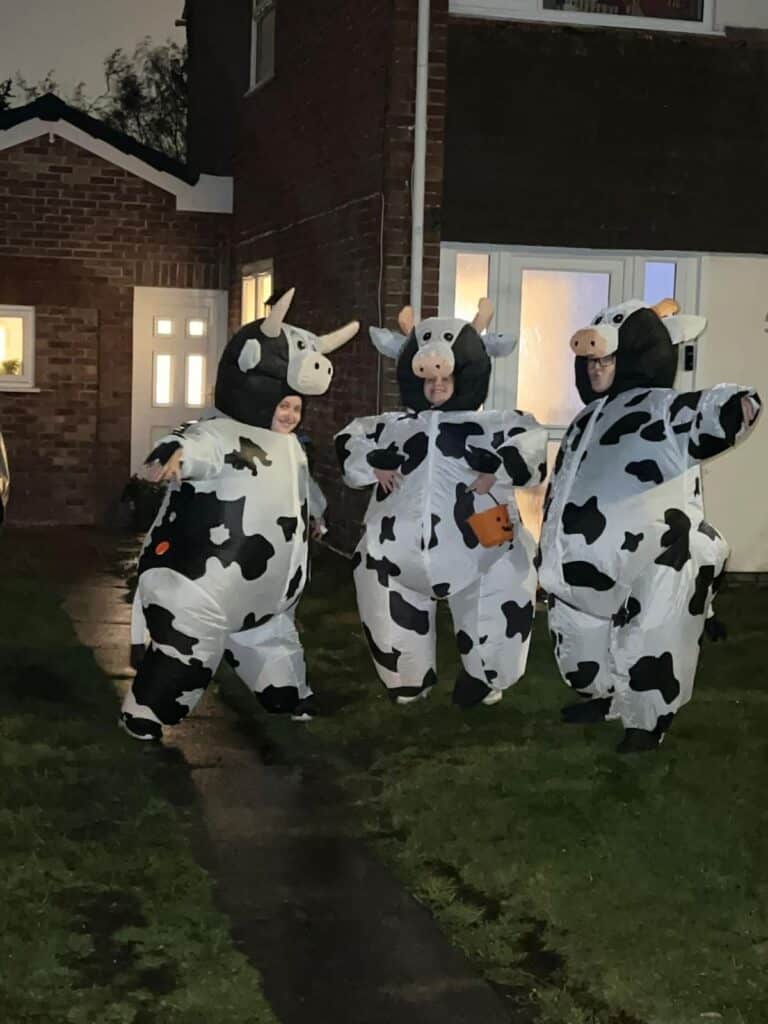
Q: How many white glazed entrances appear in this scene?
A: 2